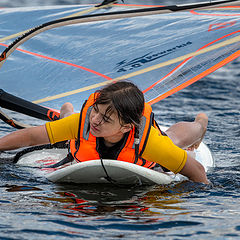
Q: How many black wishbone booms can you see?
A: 1